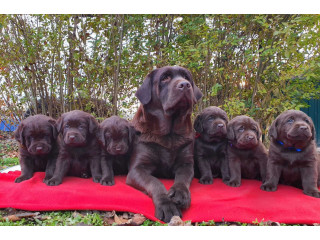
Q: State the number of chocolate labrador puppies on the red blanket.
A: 6